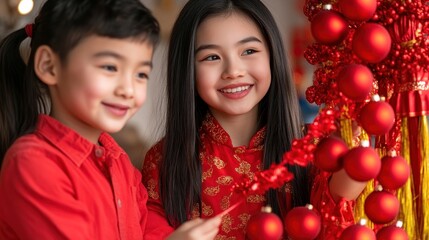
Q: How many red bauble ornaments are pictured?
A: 13